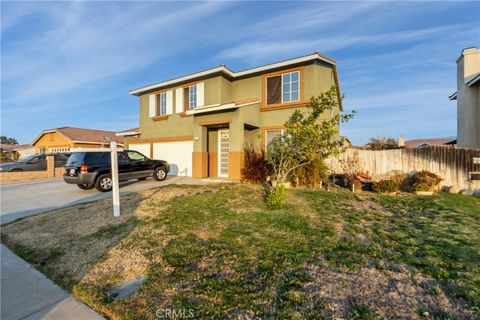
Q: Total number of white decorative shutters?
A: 4